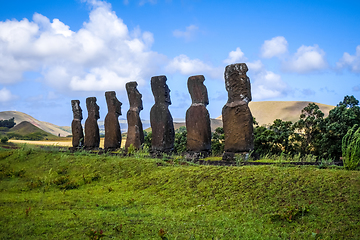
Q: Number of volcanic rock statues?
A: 7